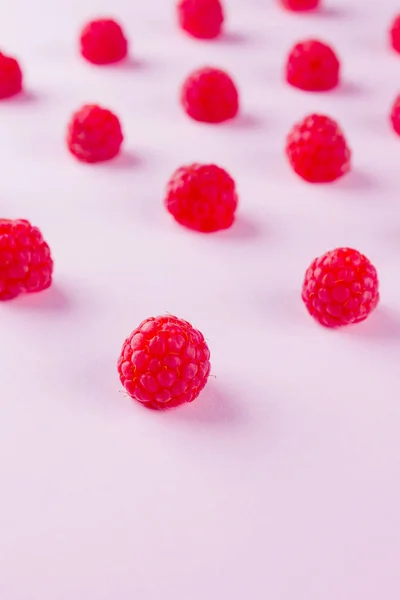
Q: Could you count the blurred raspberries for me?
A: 11